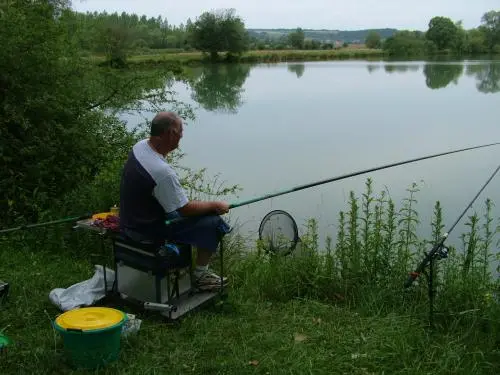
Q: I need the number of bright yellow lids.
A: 1